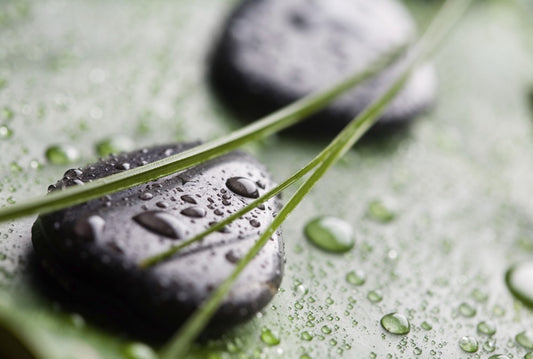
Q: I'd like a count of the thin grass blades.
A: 3